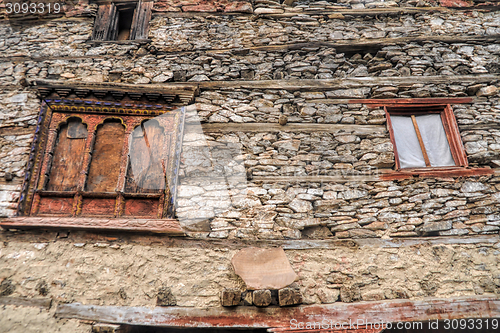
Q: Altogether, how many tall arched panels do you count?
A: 3